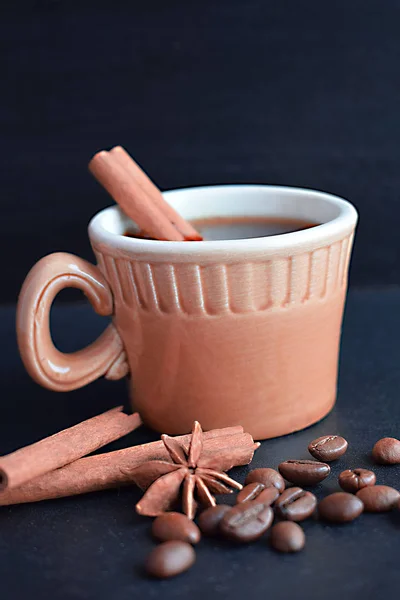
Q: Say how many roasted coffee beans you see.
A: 15